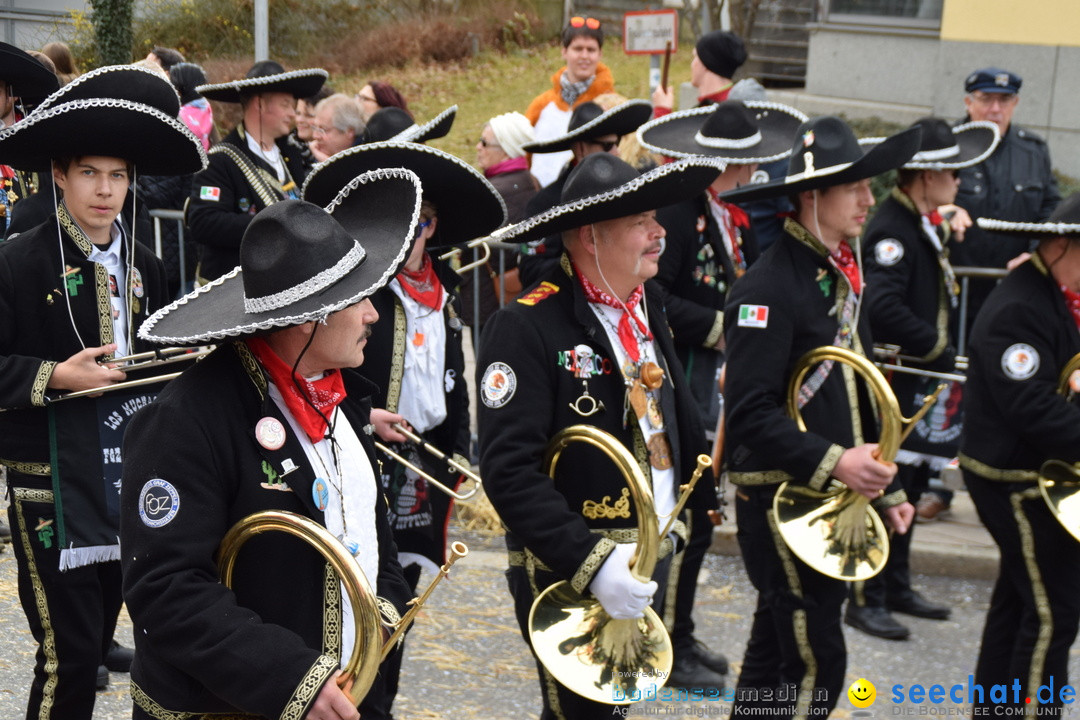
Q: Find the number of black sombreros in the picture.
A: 13